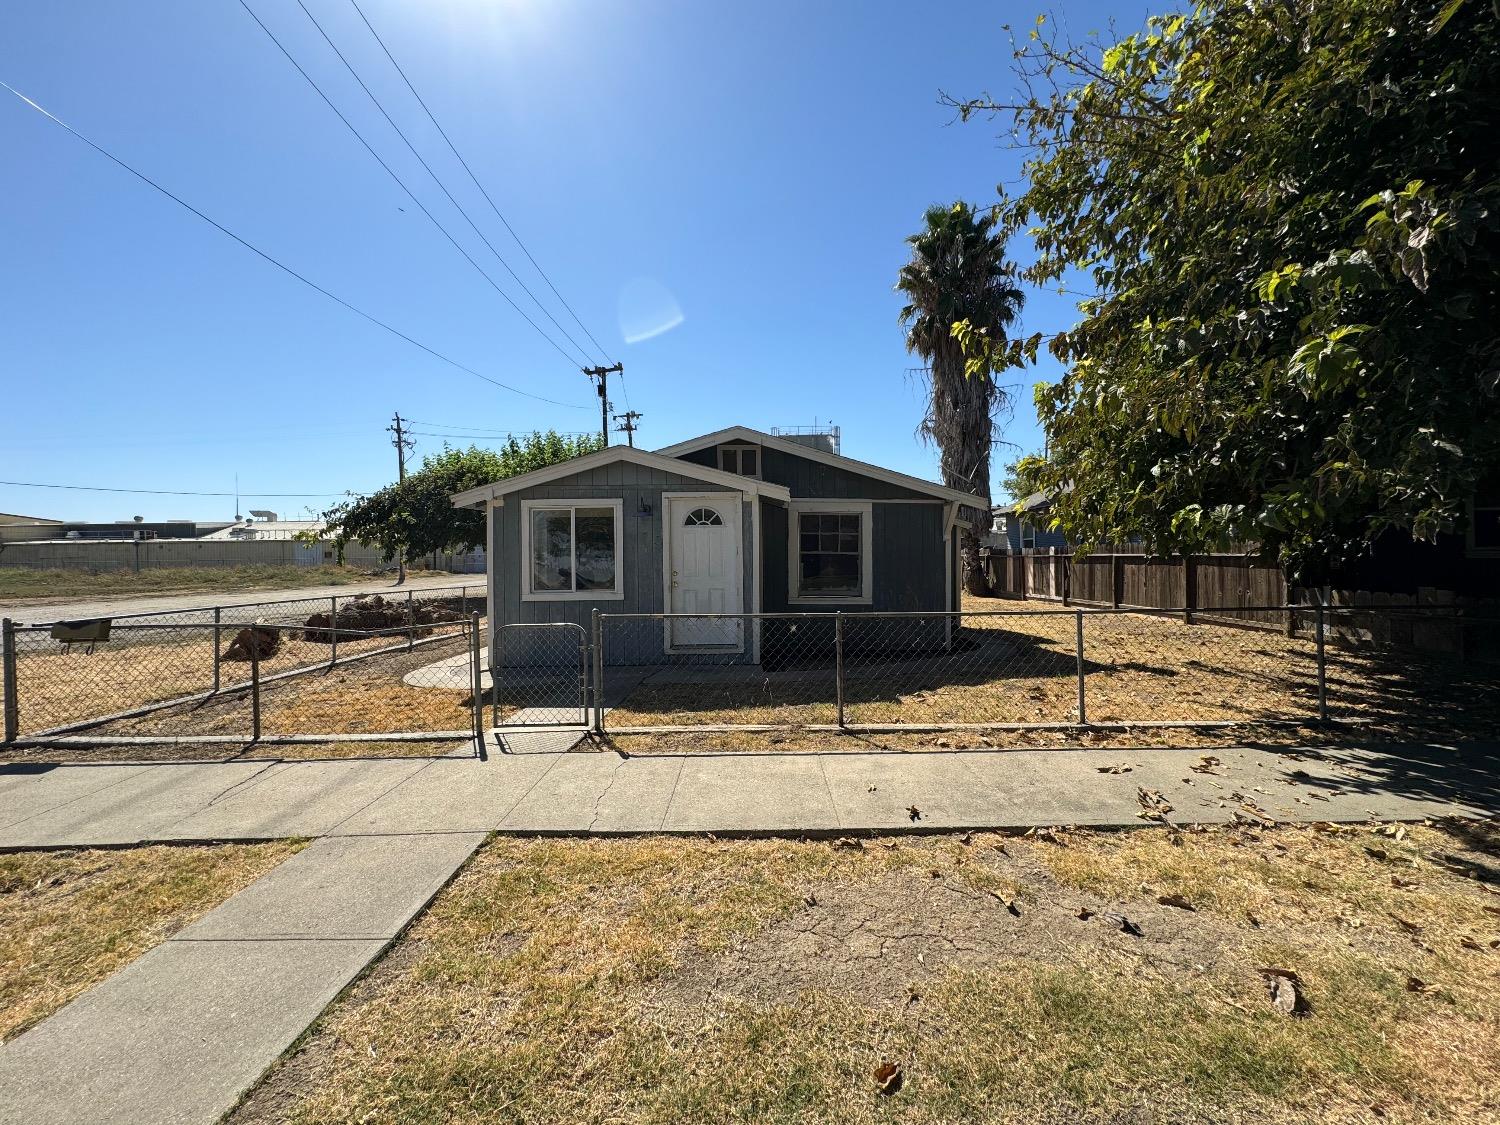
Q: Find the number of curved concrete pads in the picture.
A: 1